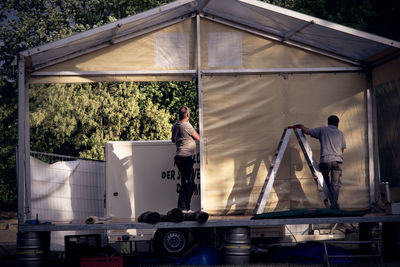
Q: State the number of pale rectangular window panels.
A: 2